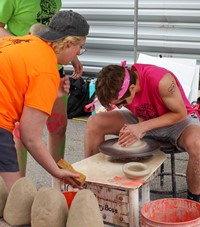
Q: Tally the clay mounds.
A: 4